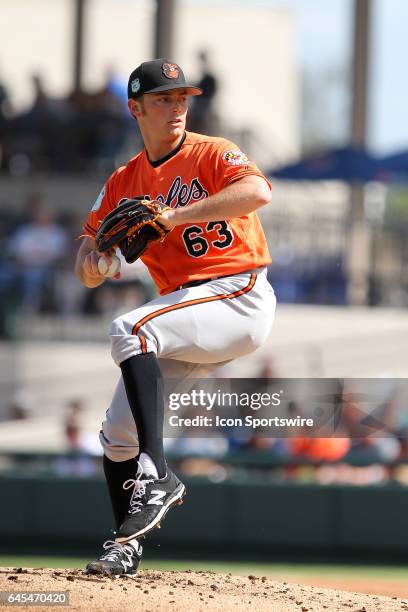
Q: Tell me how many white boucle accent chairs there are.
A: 0